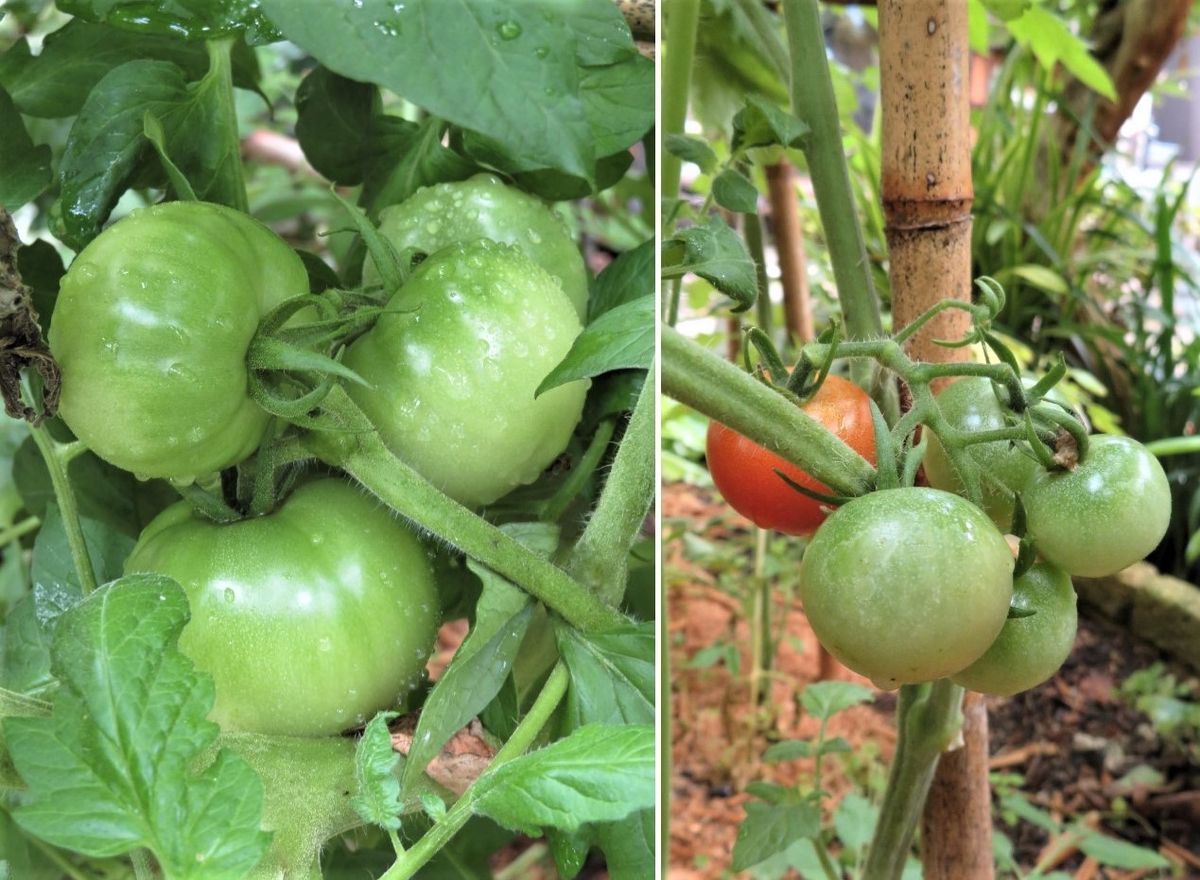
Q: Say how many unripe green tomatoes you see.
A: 8